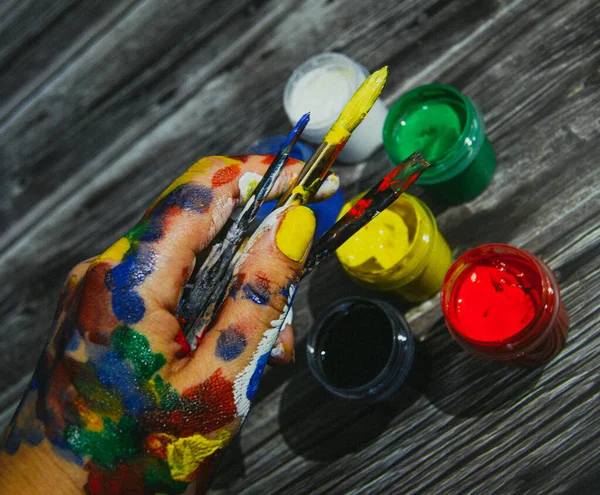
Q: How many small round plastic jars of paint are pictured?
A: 6